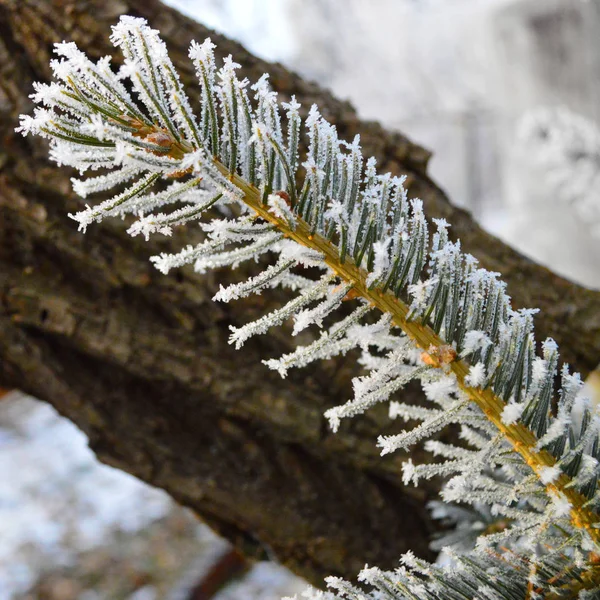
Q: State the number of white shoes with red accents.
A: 0